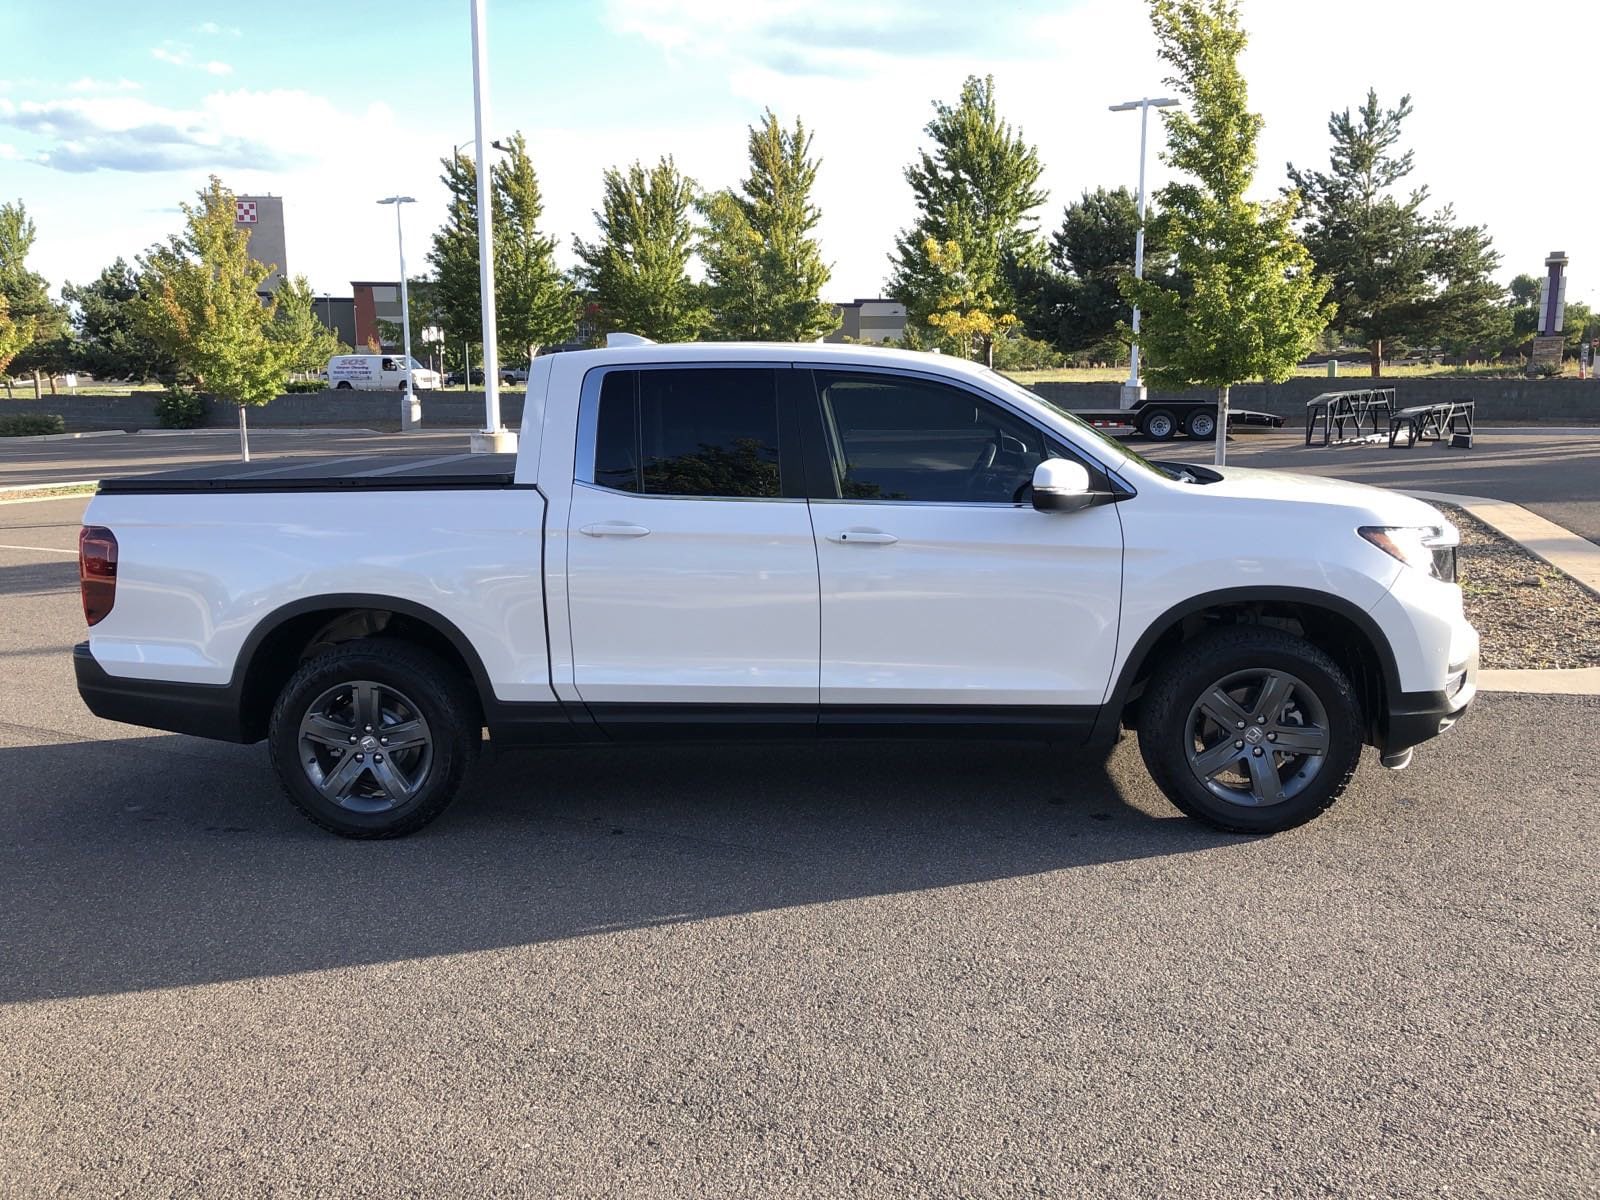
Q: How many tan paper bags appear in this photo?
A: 0